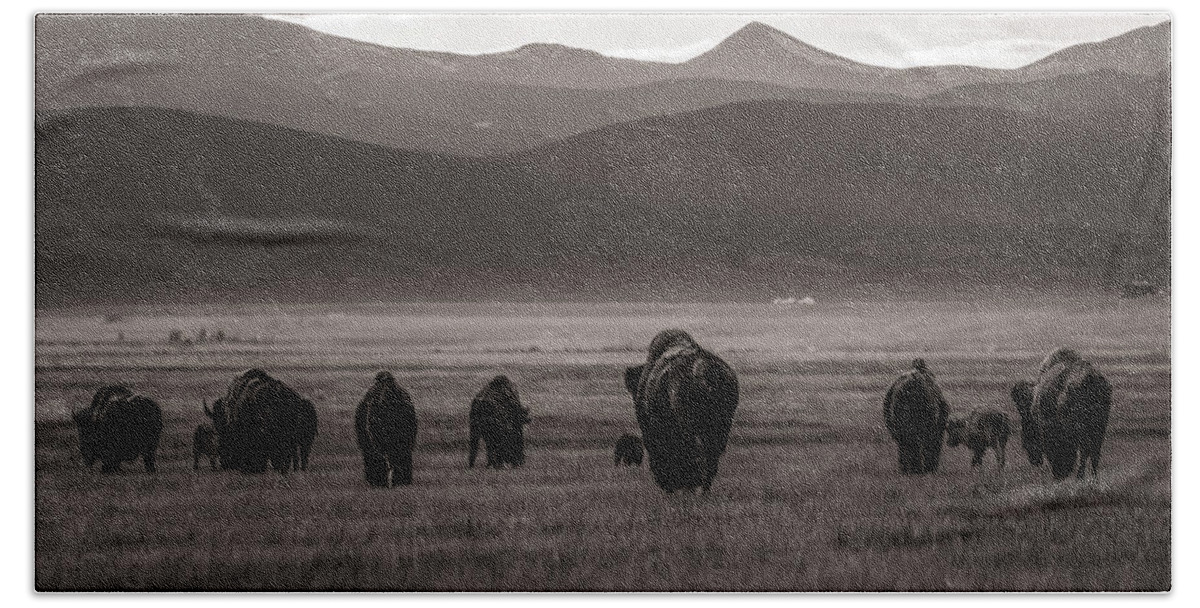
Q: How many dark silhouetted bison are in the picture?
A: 10